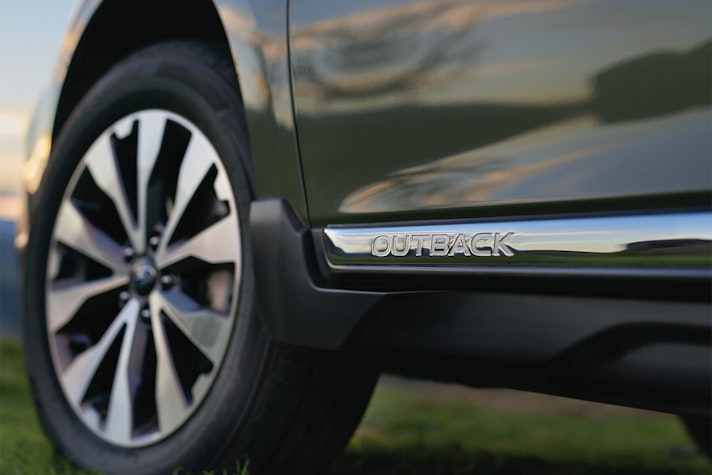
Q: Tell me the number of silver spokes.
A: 10